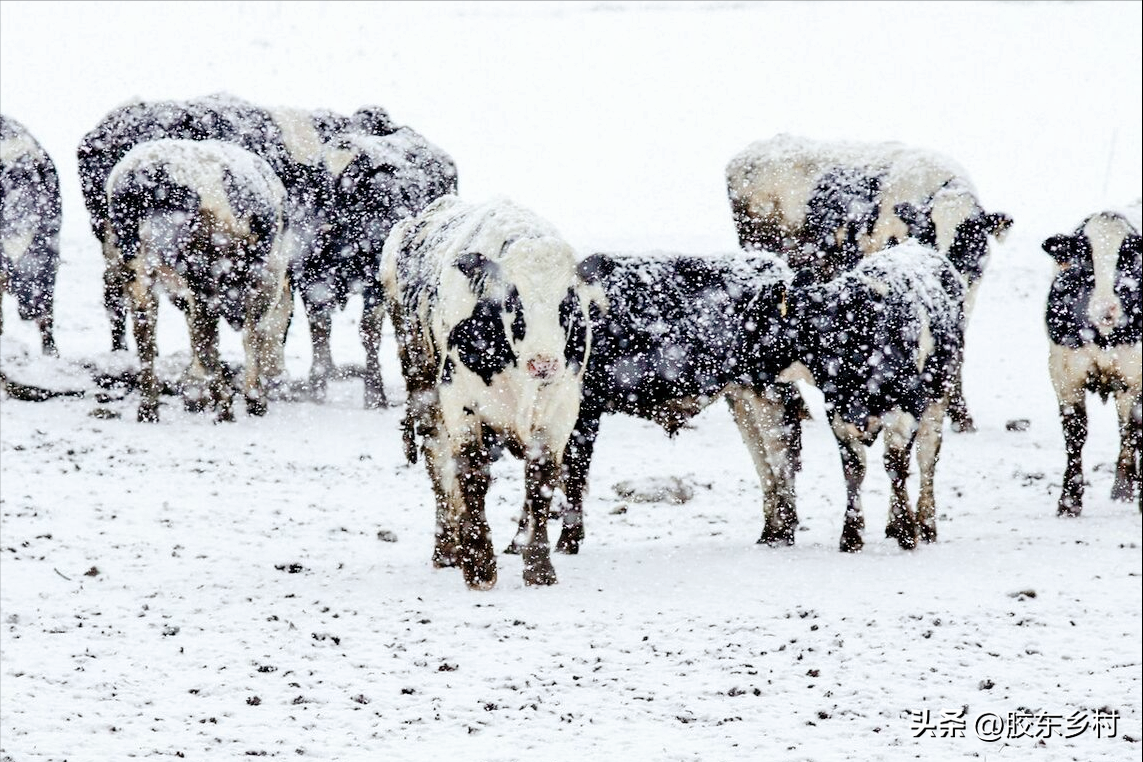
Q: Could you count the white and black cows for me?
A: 9